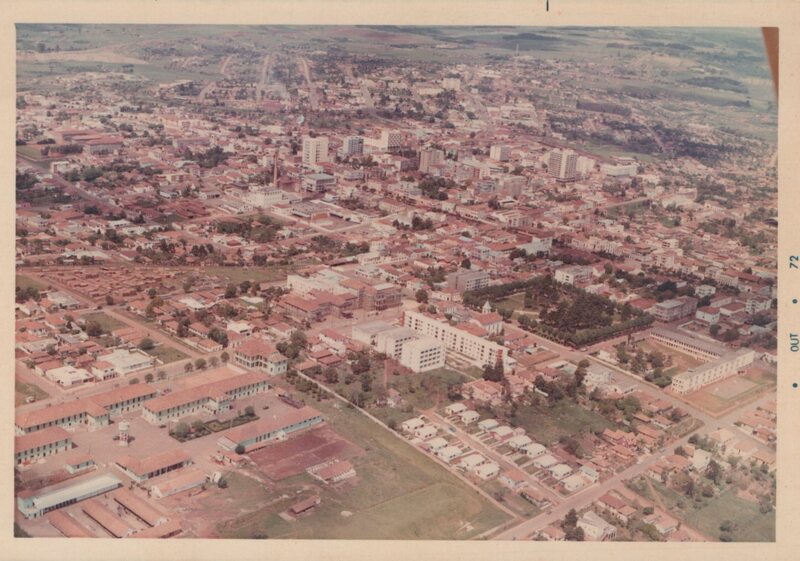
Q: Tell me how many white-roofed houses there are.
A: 15